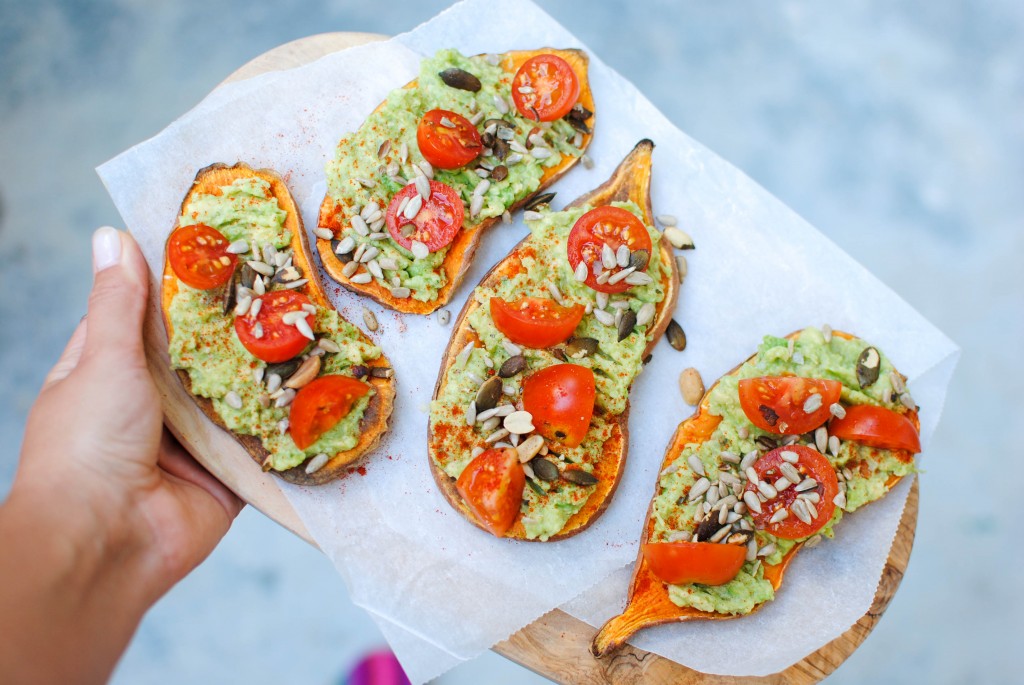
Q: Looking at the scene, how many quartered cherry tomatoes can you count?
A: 7